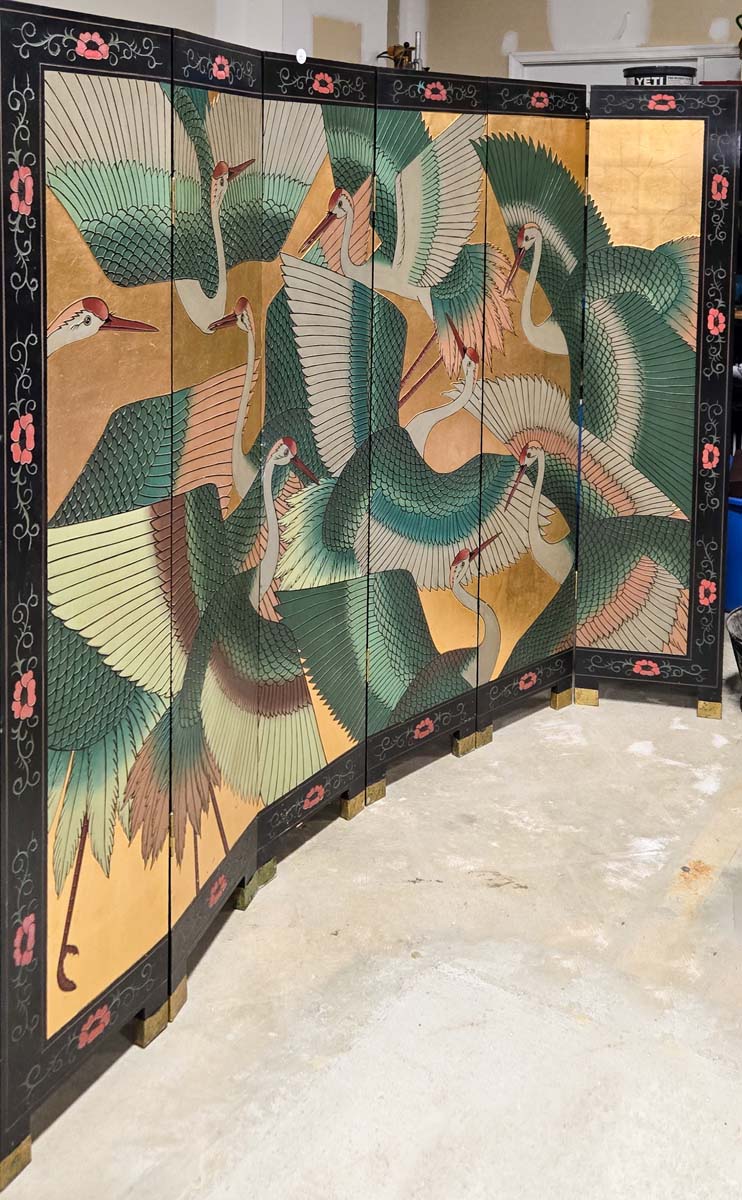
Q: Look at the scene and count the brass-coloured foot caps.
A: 12